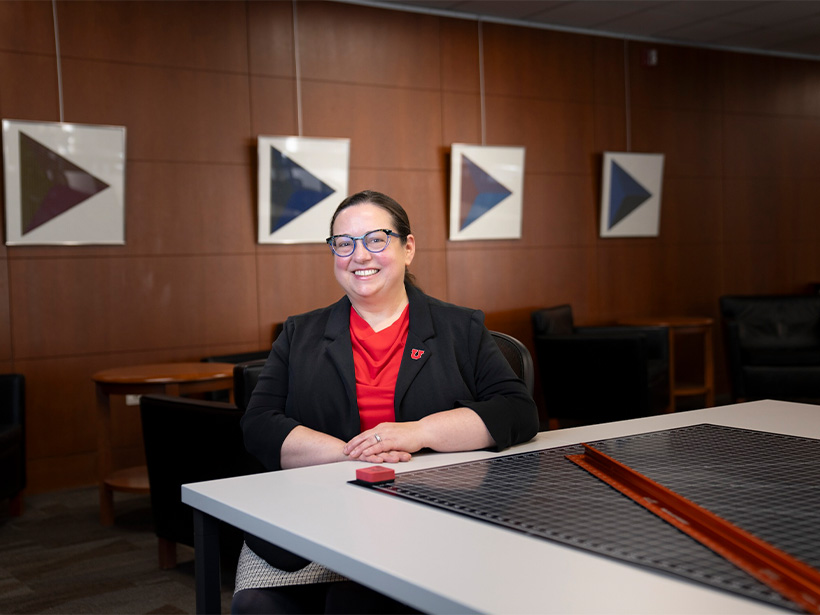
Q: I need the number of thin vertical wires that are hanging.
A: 4